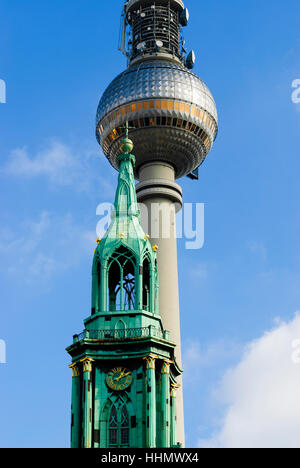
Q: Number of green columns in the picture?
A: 5